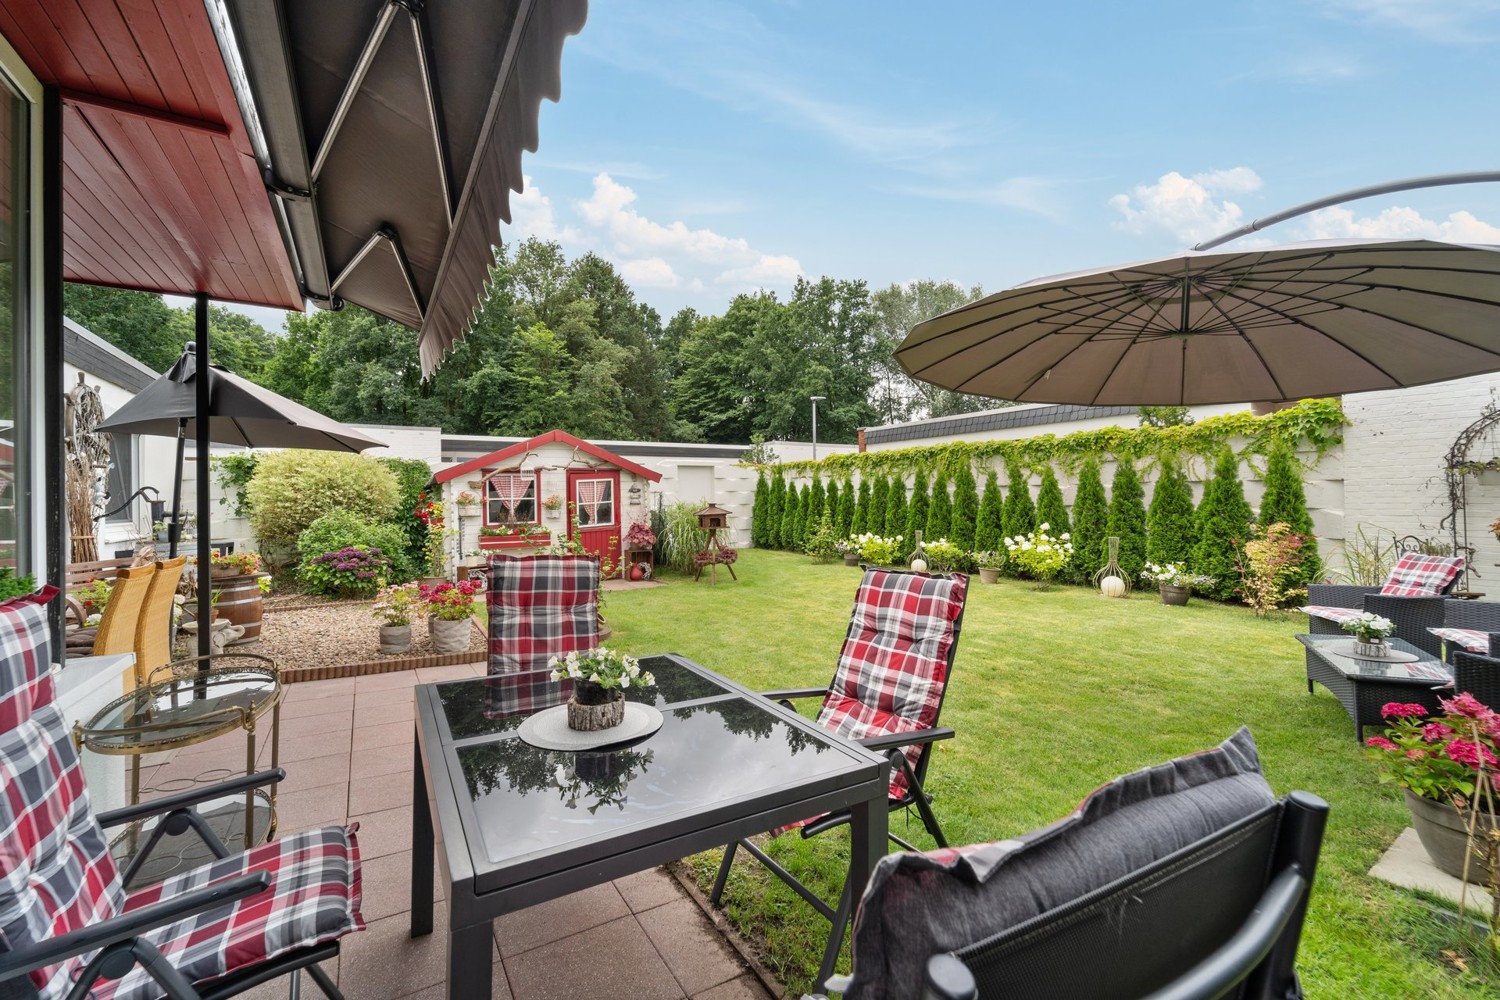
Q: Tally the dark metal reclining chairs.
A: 4